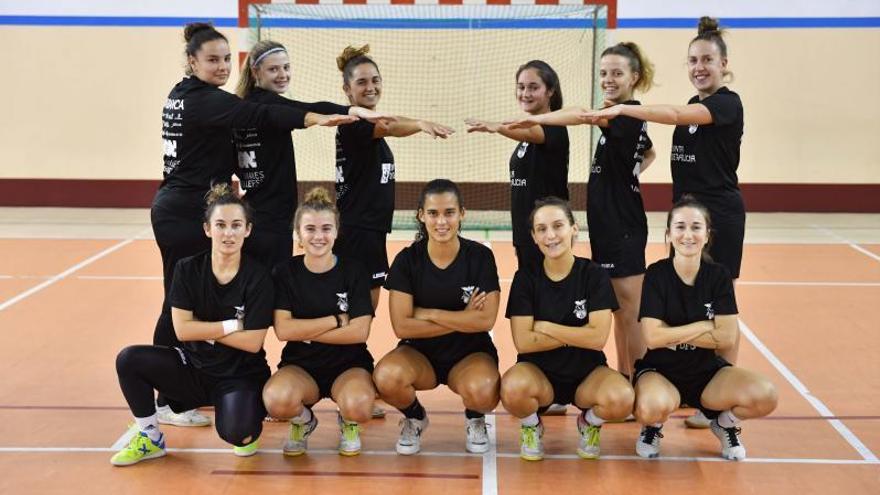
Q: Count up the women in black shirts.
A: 11